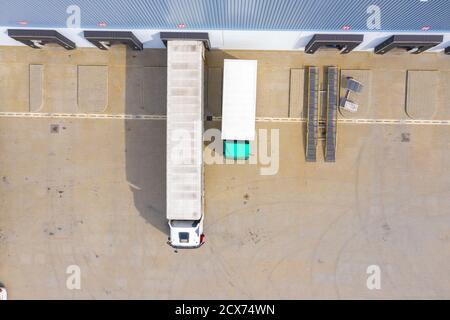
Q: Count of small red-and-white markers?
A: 5